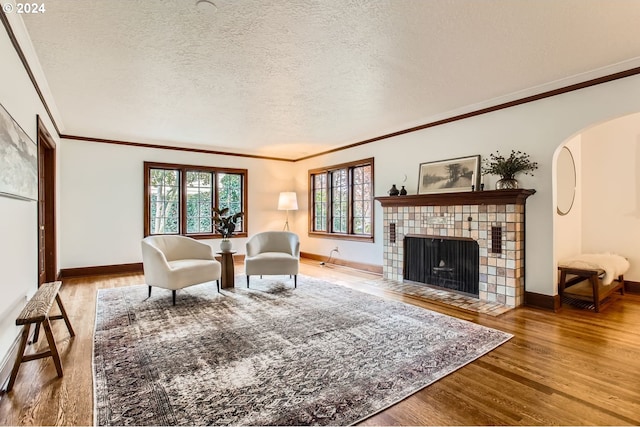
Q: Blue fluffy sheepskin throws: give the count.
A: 0